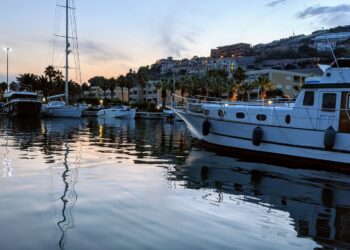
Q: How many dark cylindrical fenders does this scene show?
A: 3